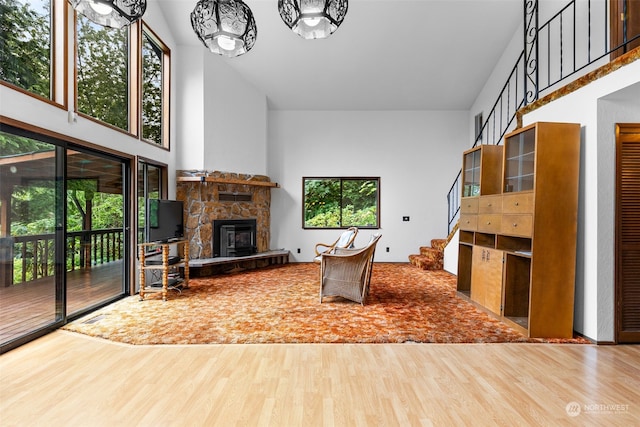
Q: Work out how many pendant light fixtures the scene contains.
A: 3